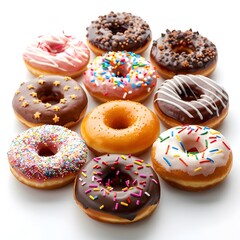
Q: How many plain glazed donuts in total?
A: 1